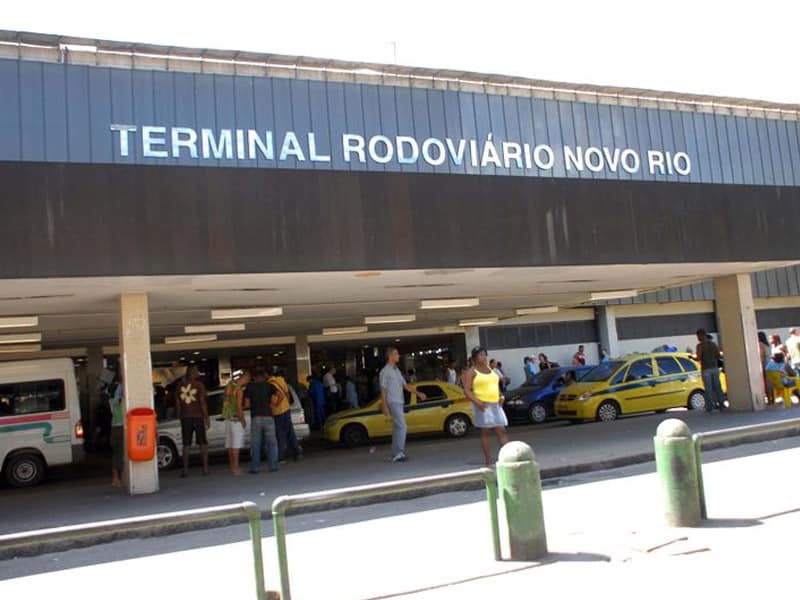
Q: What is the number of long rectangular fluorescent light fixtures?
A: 12